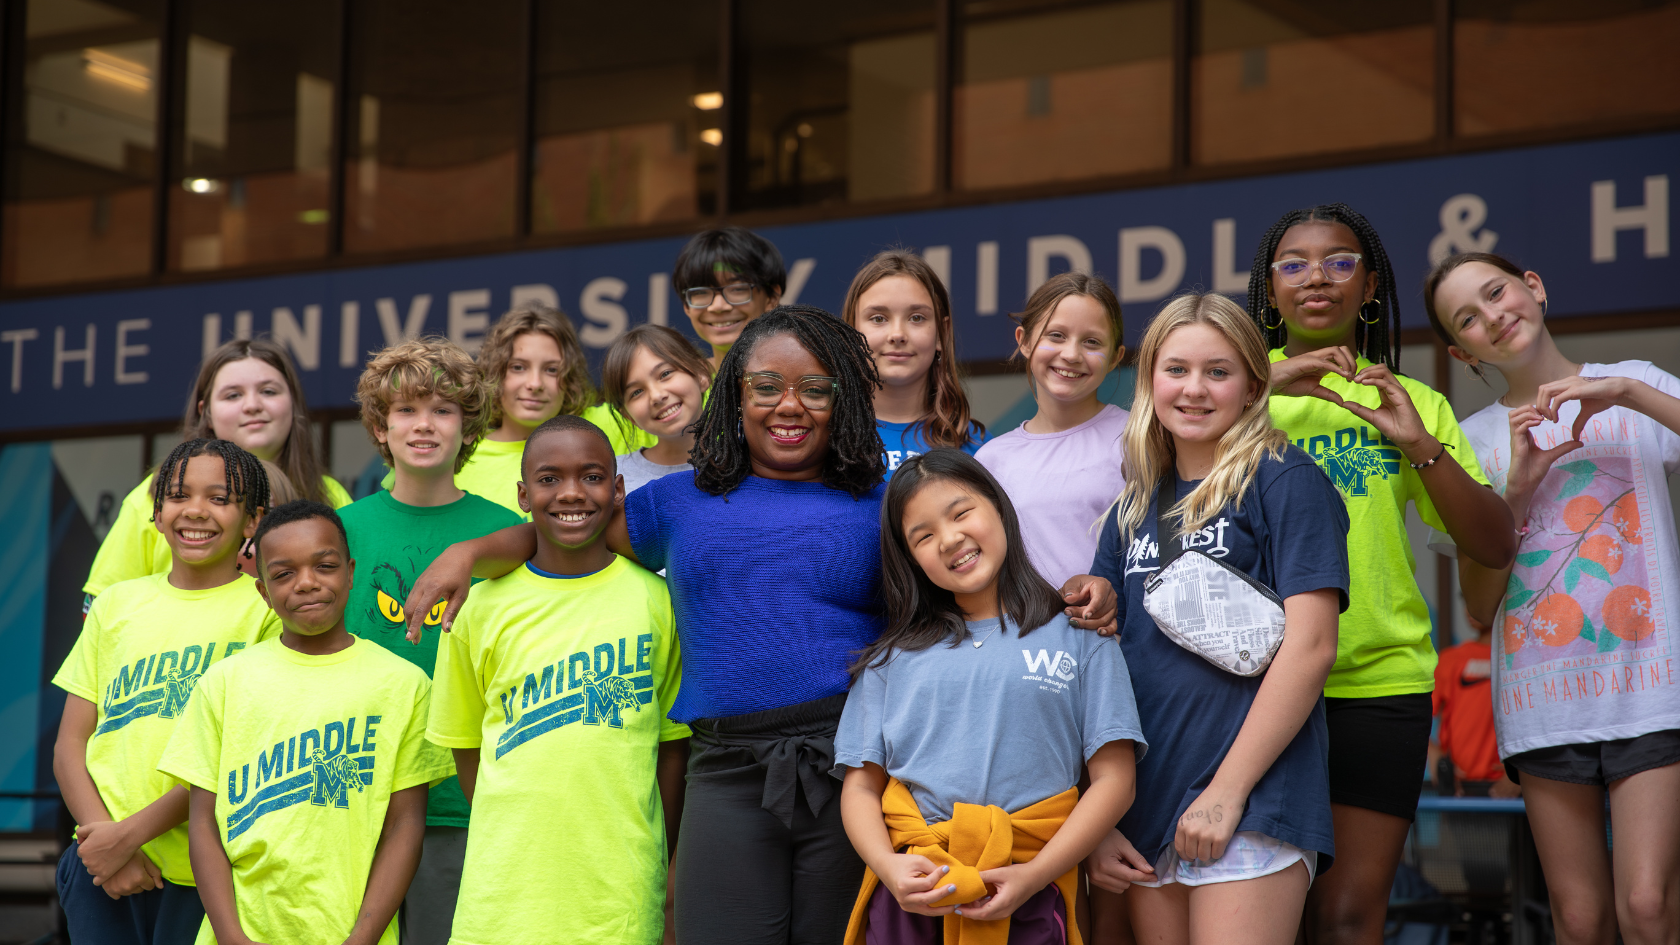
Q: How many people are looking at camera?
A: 15